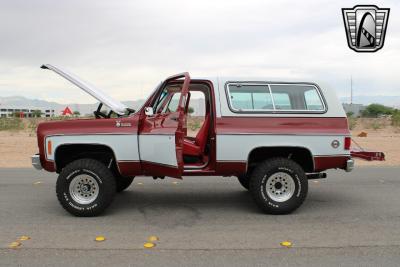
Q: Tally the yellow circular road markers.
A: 6